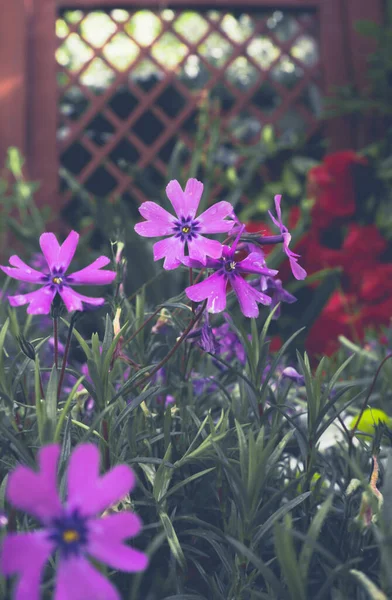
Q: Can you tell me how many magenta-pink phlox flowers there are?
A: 5